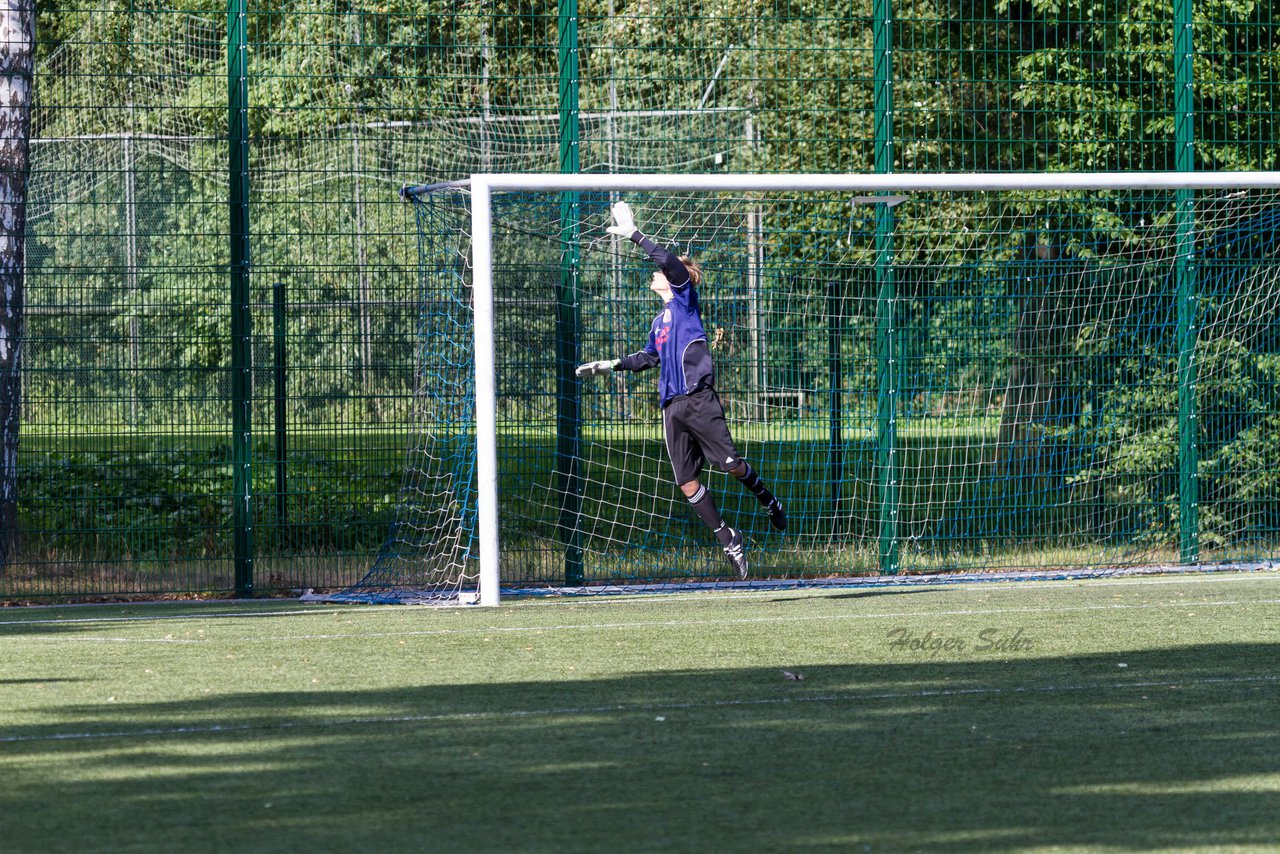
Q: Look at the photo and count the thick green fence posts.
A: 4